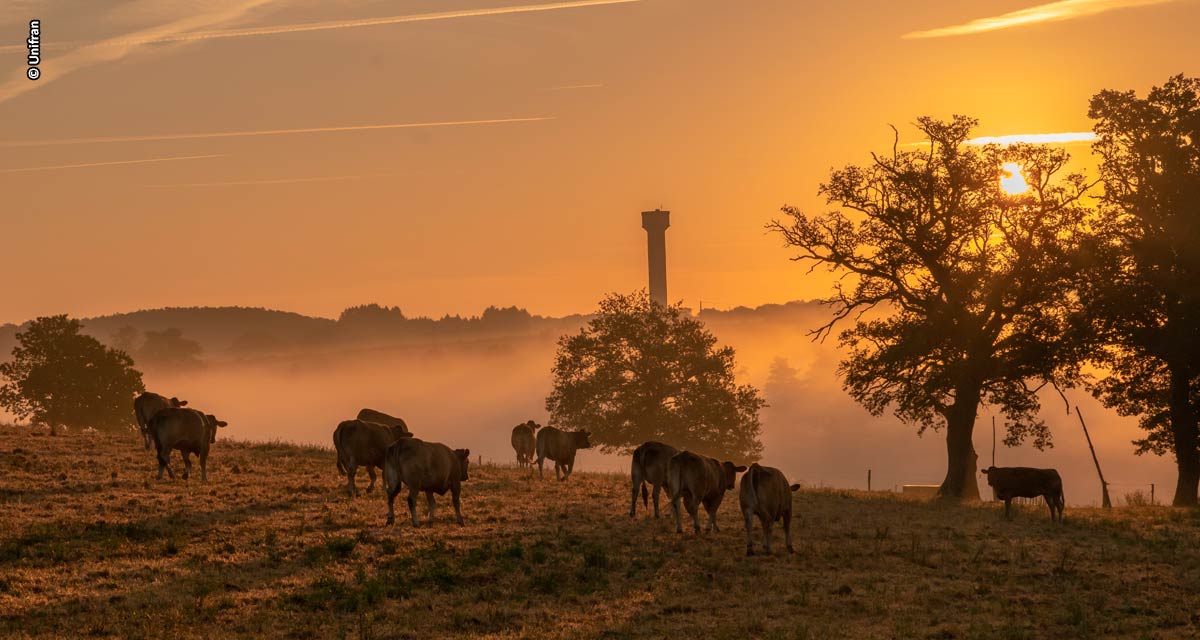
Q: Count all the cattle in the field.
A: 11